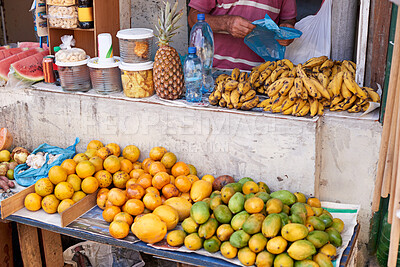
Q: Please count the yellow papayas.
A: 4